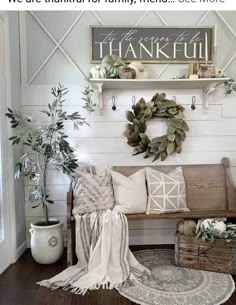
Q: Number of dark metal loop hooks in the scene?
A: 4